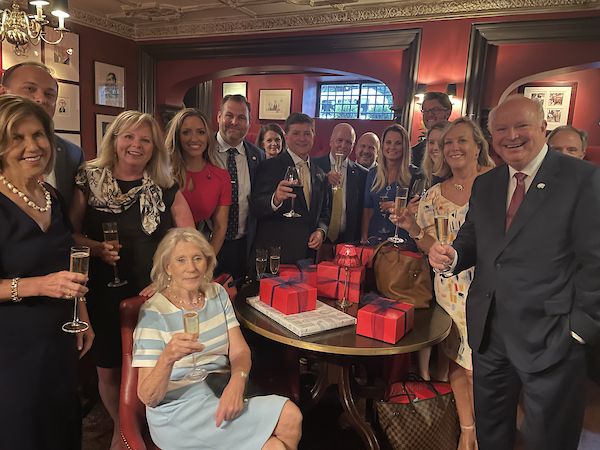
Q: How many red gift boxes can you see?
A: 5